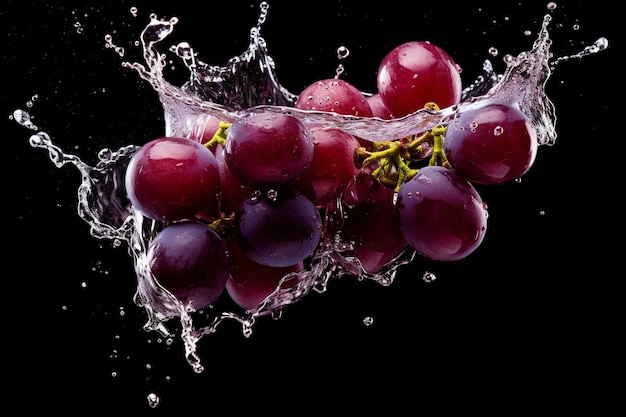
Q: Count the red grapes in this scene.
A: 14